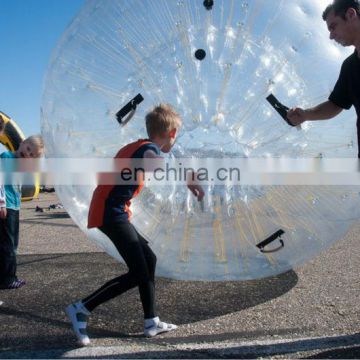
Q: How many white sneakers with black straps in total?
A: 2